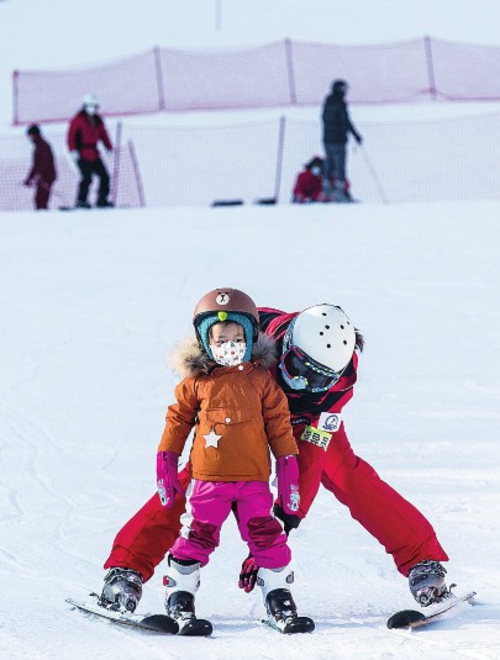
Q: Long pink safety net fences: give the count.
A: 2